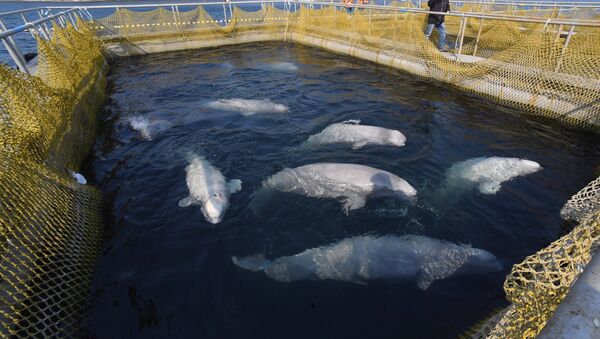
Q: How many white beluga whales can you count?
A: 8